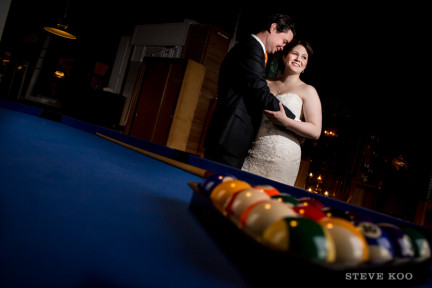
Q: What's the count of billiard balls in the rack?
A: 15